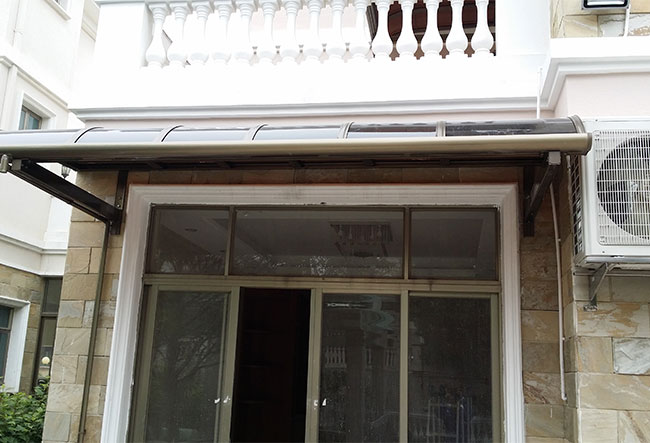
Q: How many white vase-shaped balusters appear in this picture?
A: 15